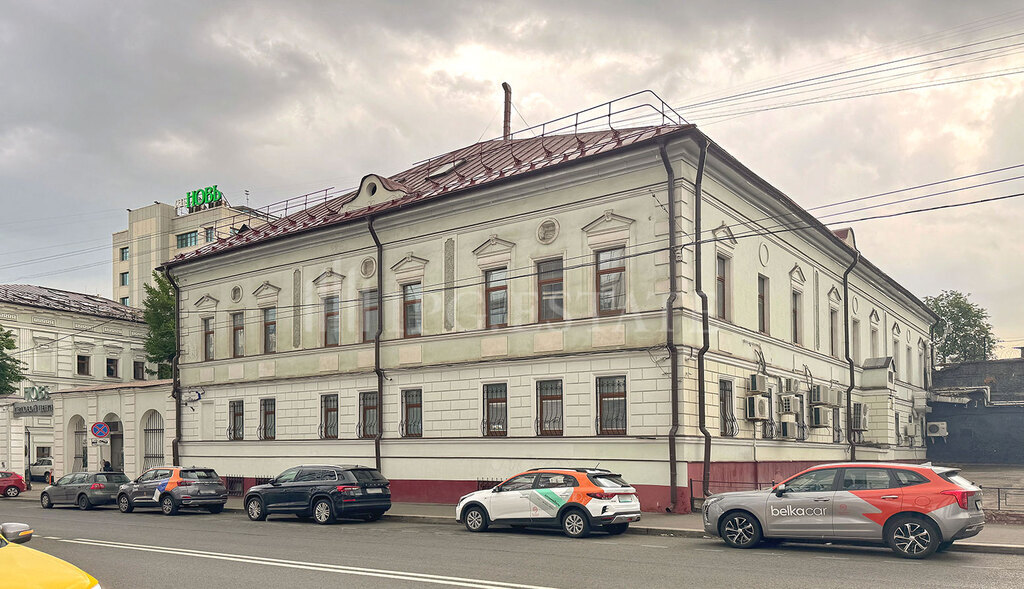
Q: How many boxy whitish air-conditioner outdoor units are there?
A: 11